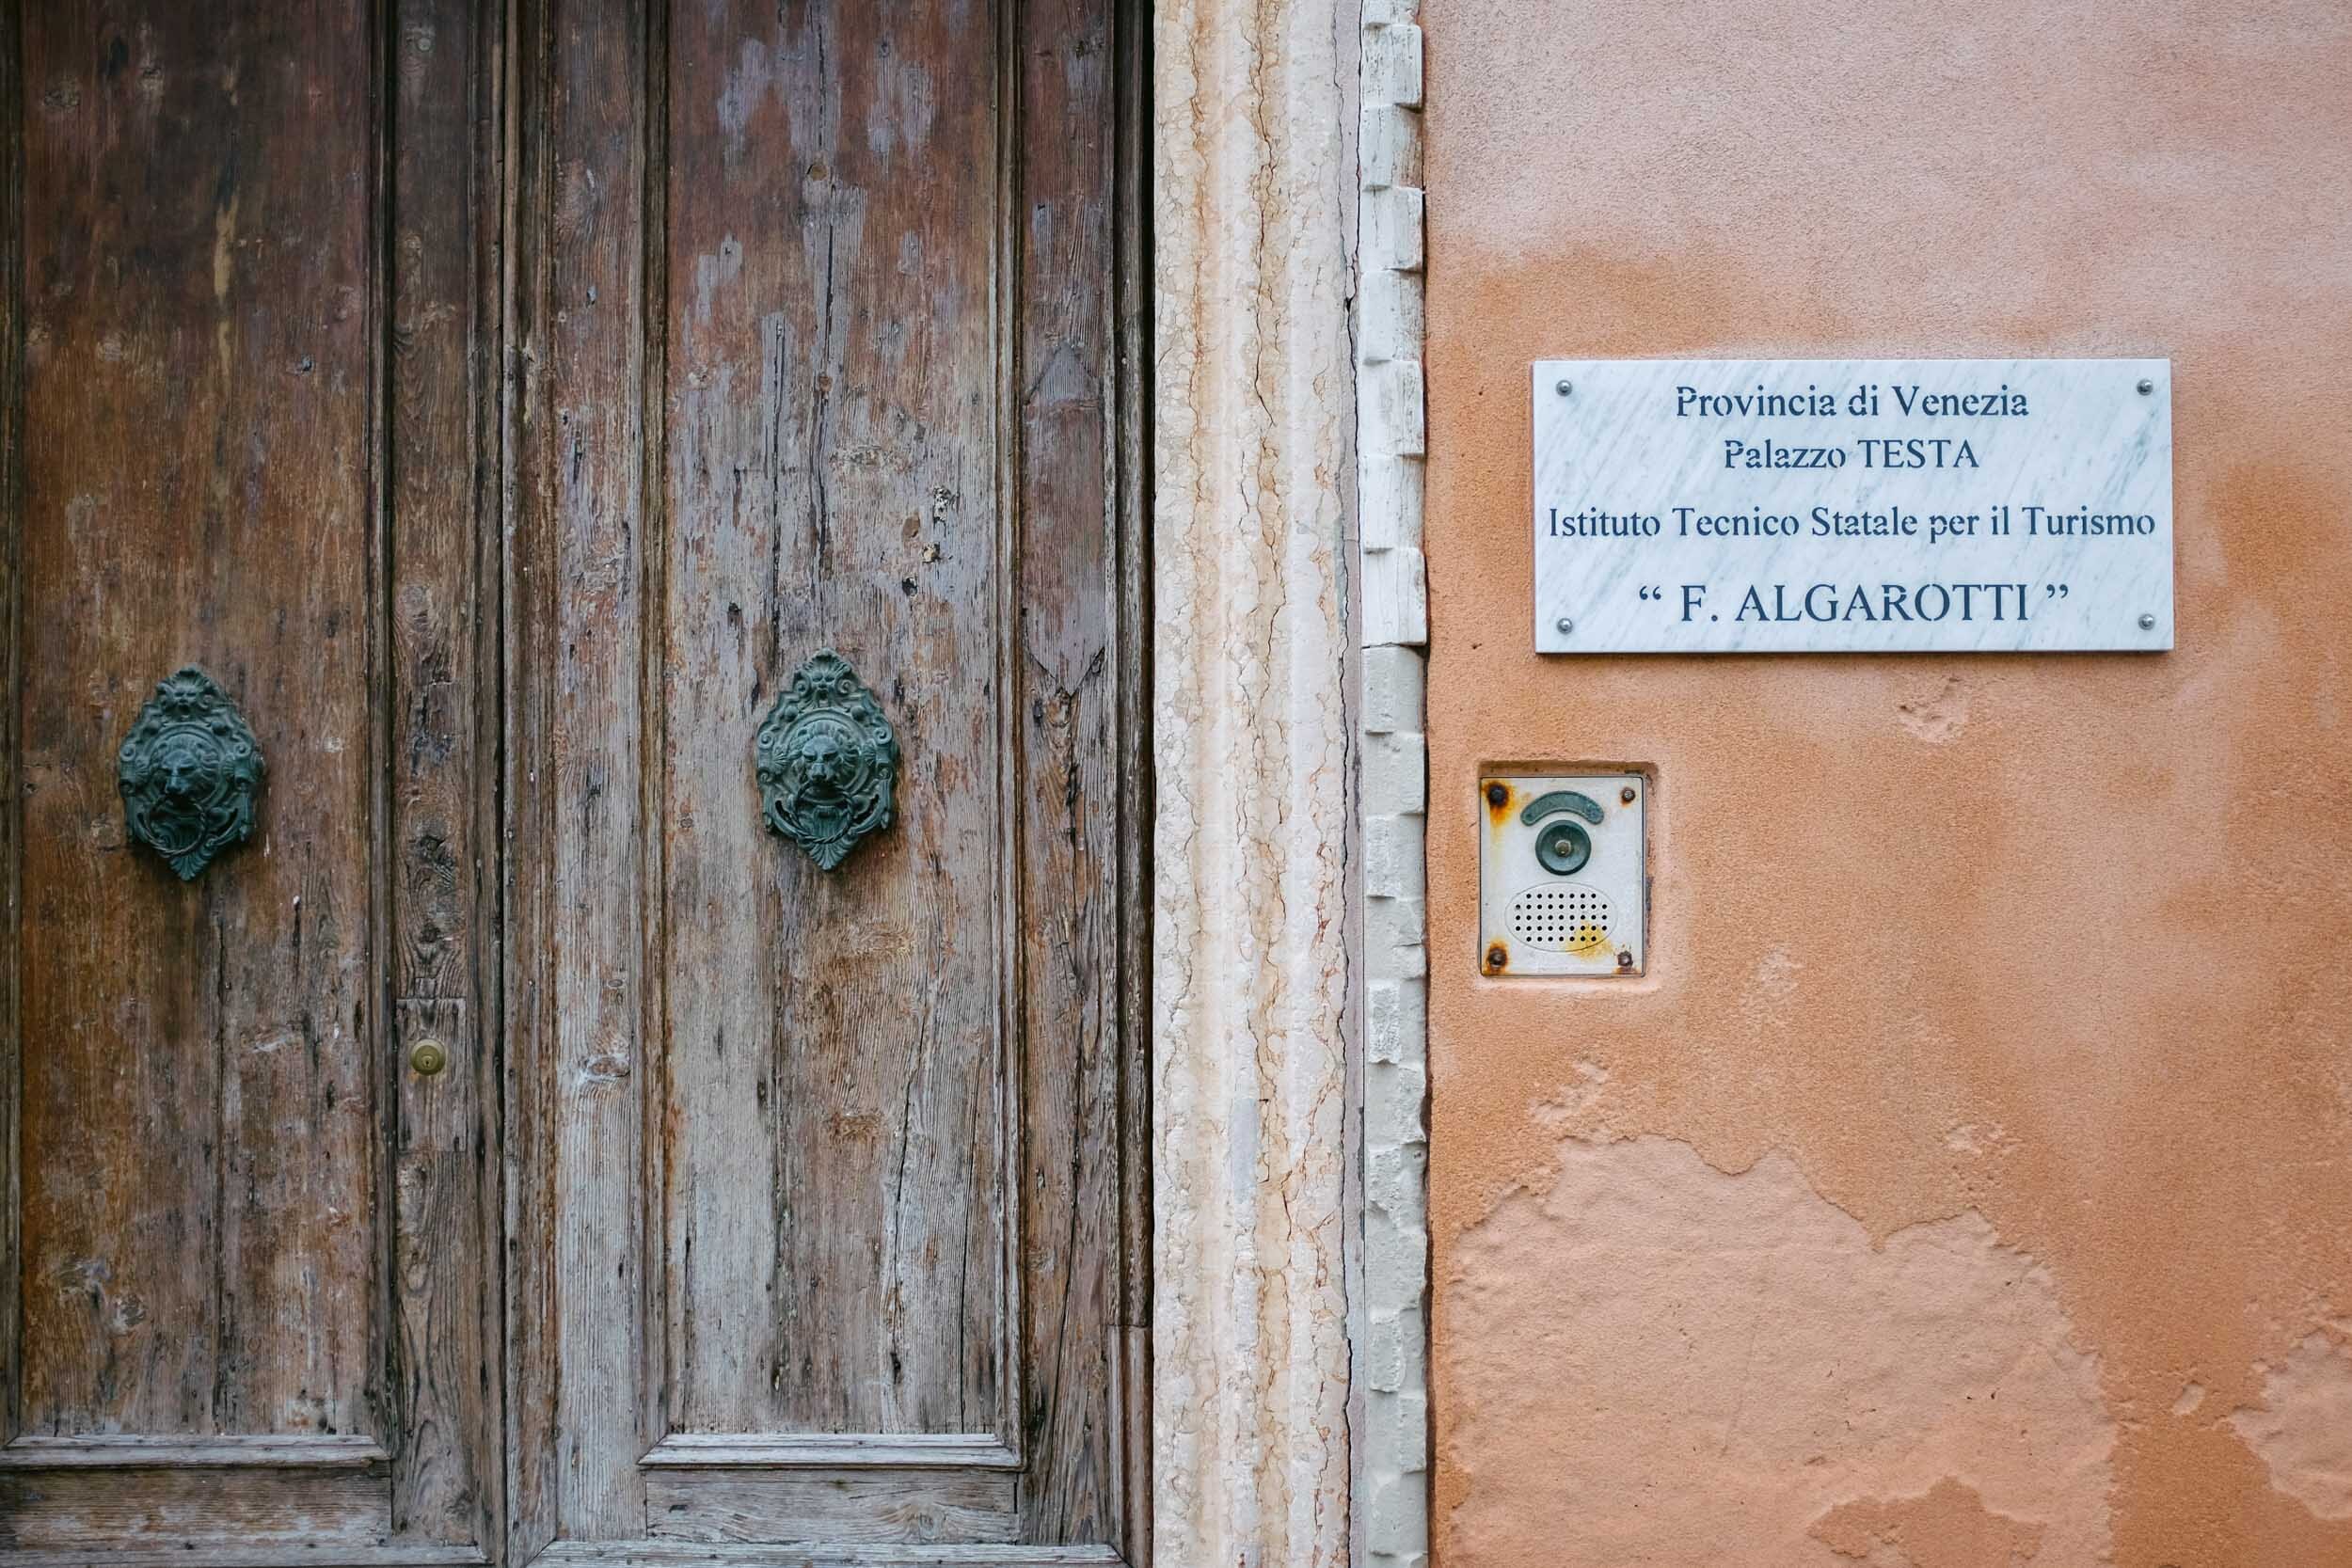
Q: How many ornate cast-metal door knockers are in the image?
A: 2